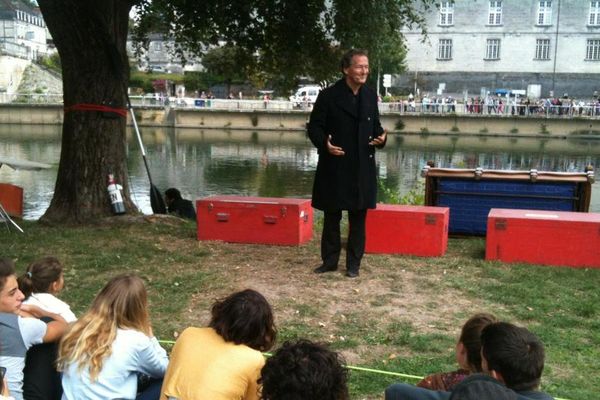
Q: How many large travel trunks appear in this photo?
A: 3